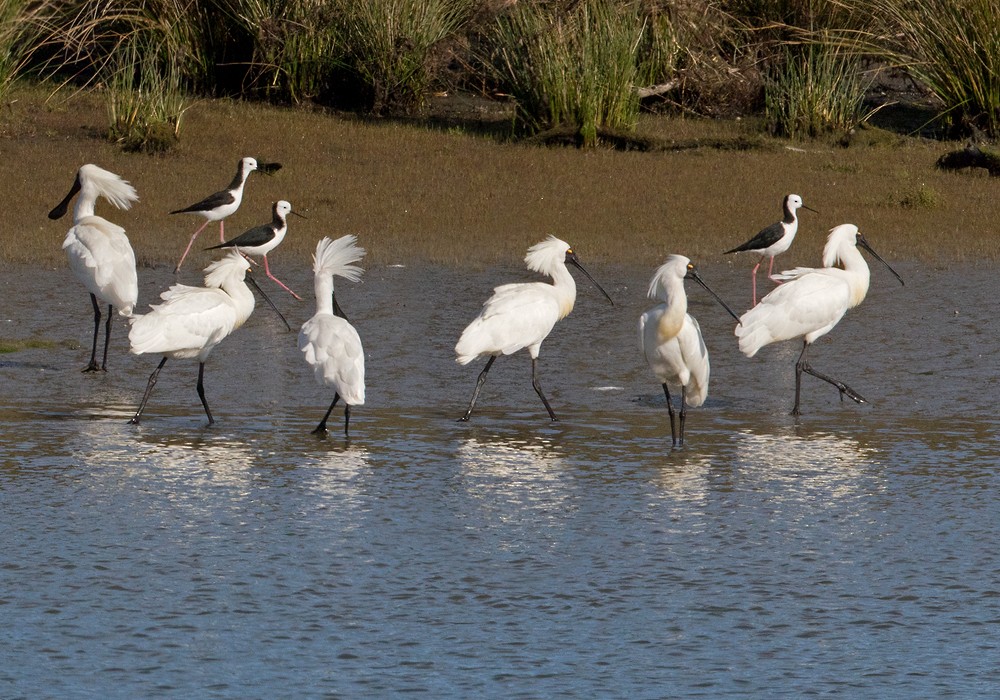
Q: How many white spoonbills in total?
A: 6